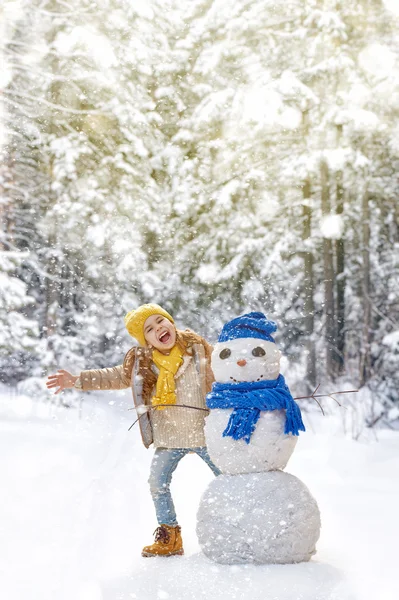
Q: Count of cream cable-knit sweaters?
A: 1